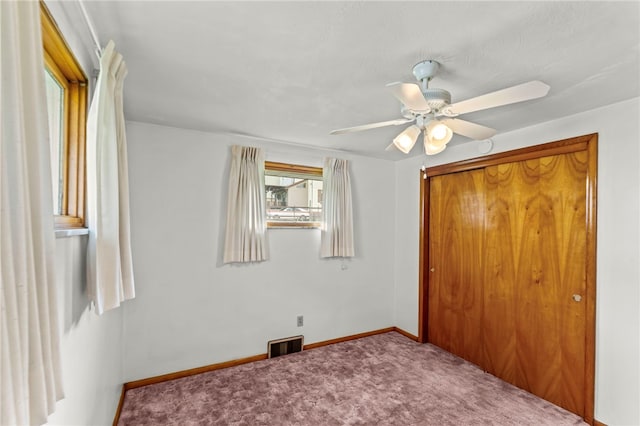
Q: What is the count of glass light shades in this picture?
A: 3